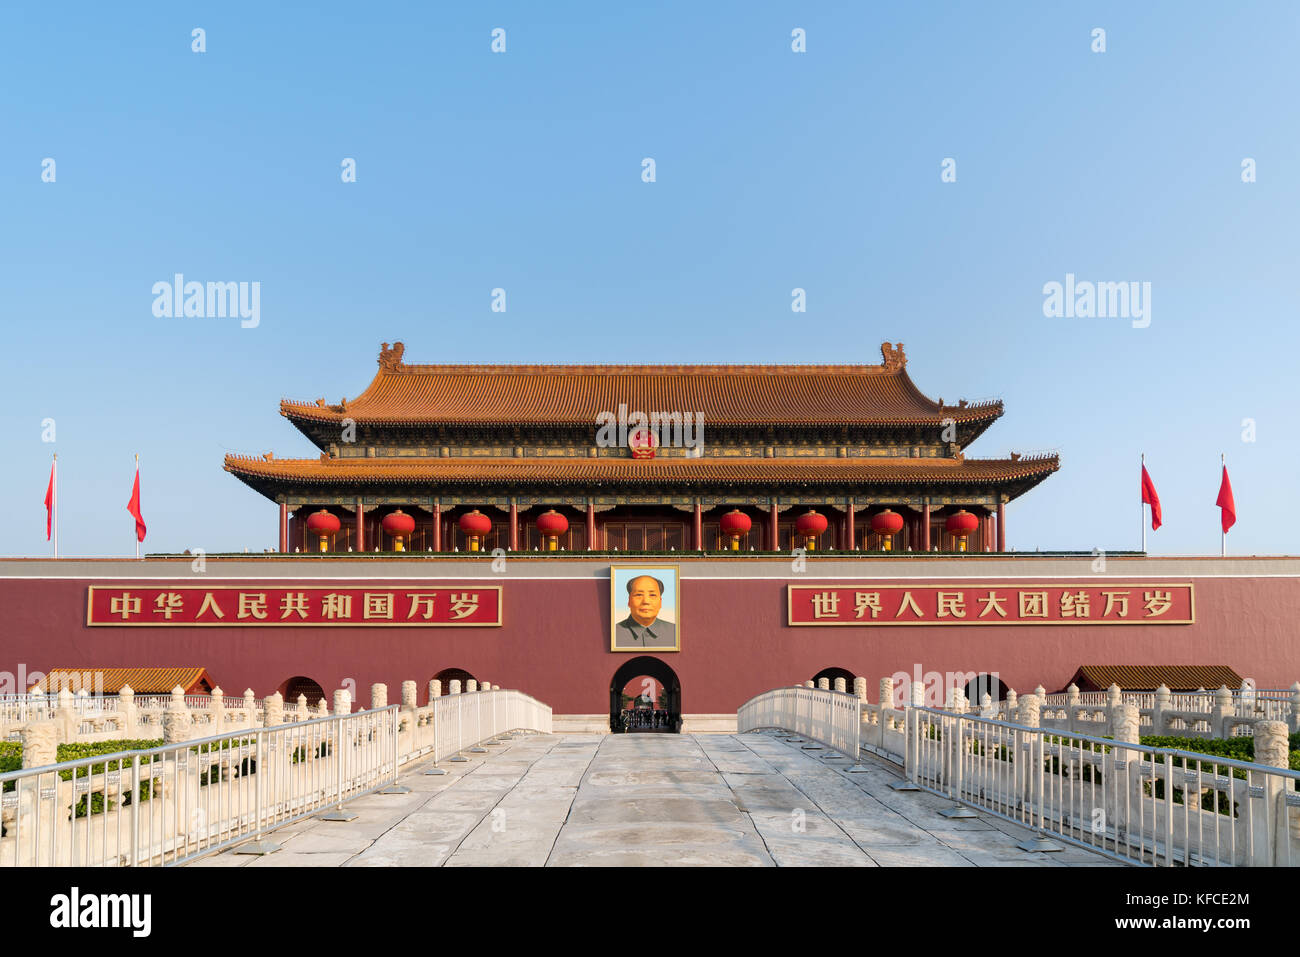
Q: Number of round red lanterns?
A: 8